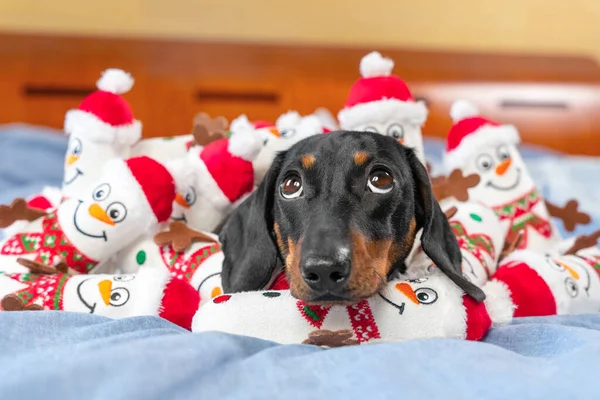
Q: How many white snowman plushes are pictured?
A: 11